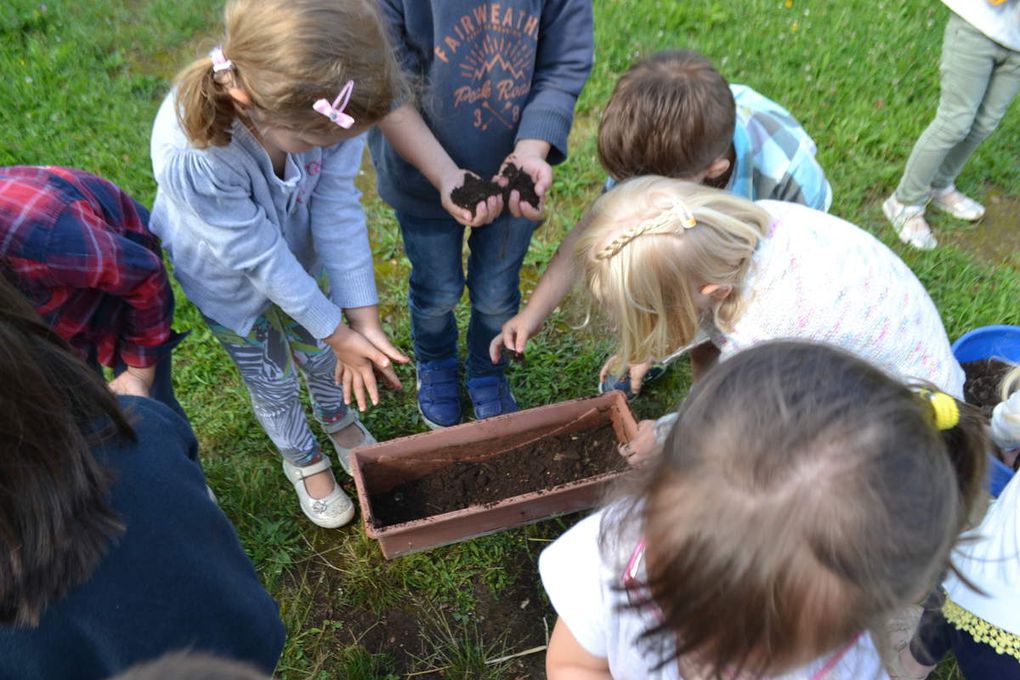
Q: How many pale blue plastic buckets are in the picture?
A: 1